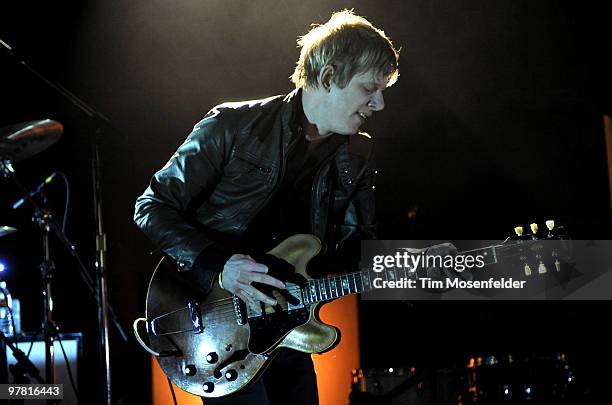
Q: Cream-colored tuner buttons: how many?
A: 6